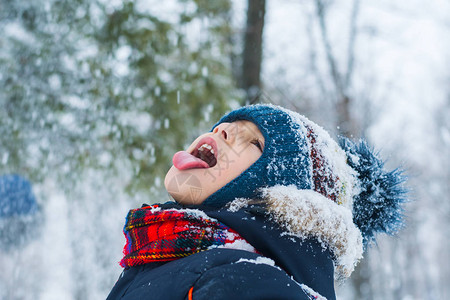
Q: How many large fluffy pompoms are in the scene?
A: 1